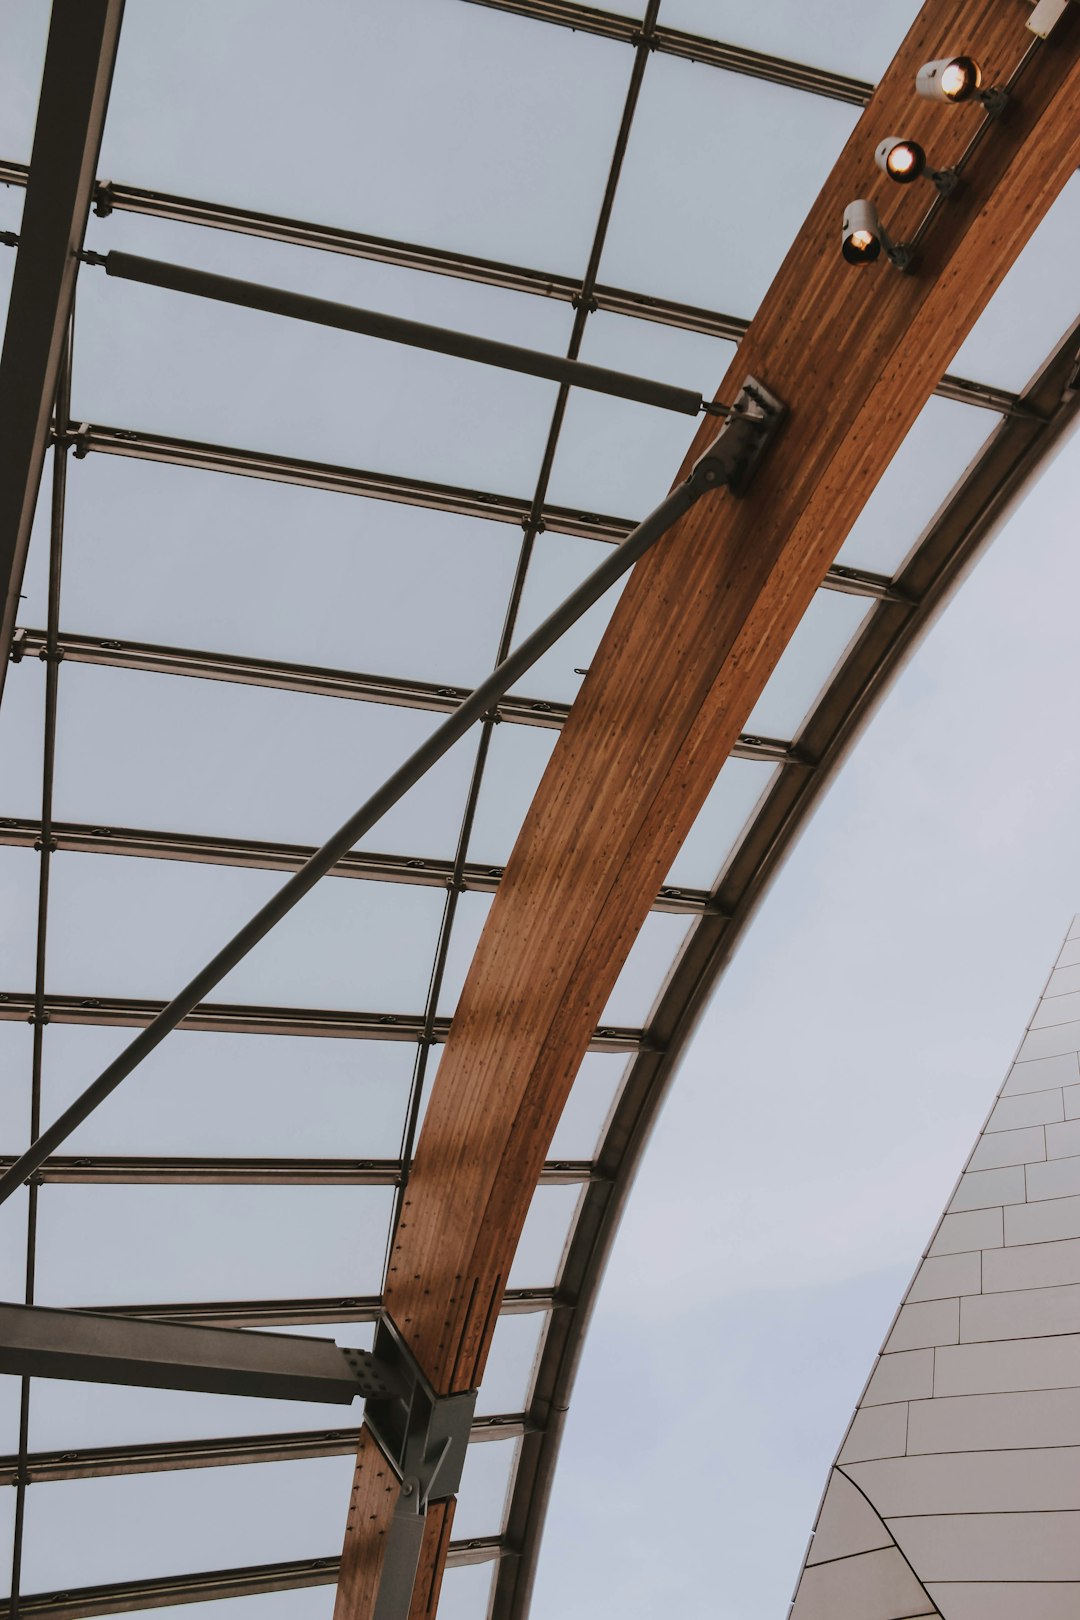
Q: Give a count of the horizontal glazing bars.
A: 10